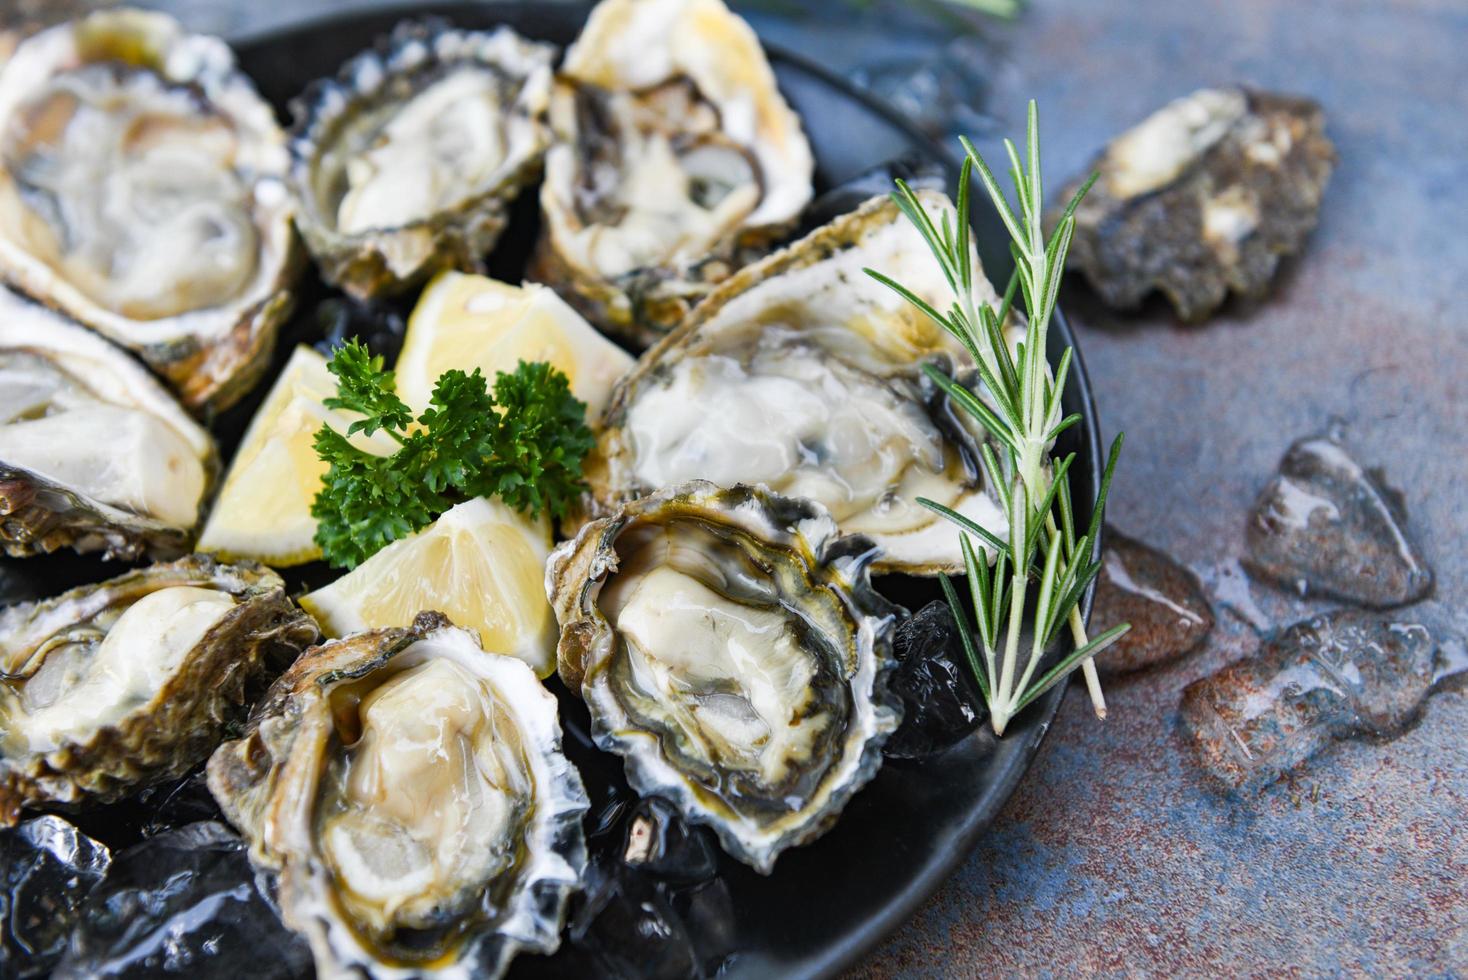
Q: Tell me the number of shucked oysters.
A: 8